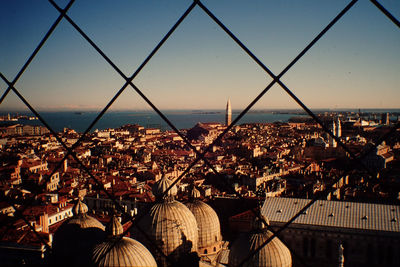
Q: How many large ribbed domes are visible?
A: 5